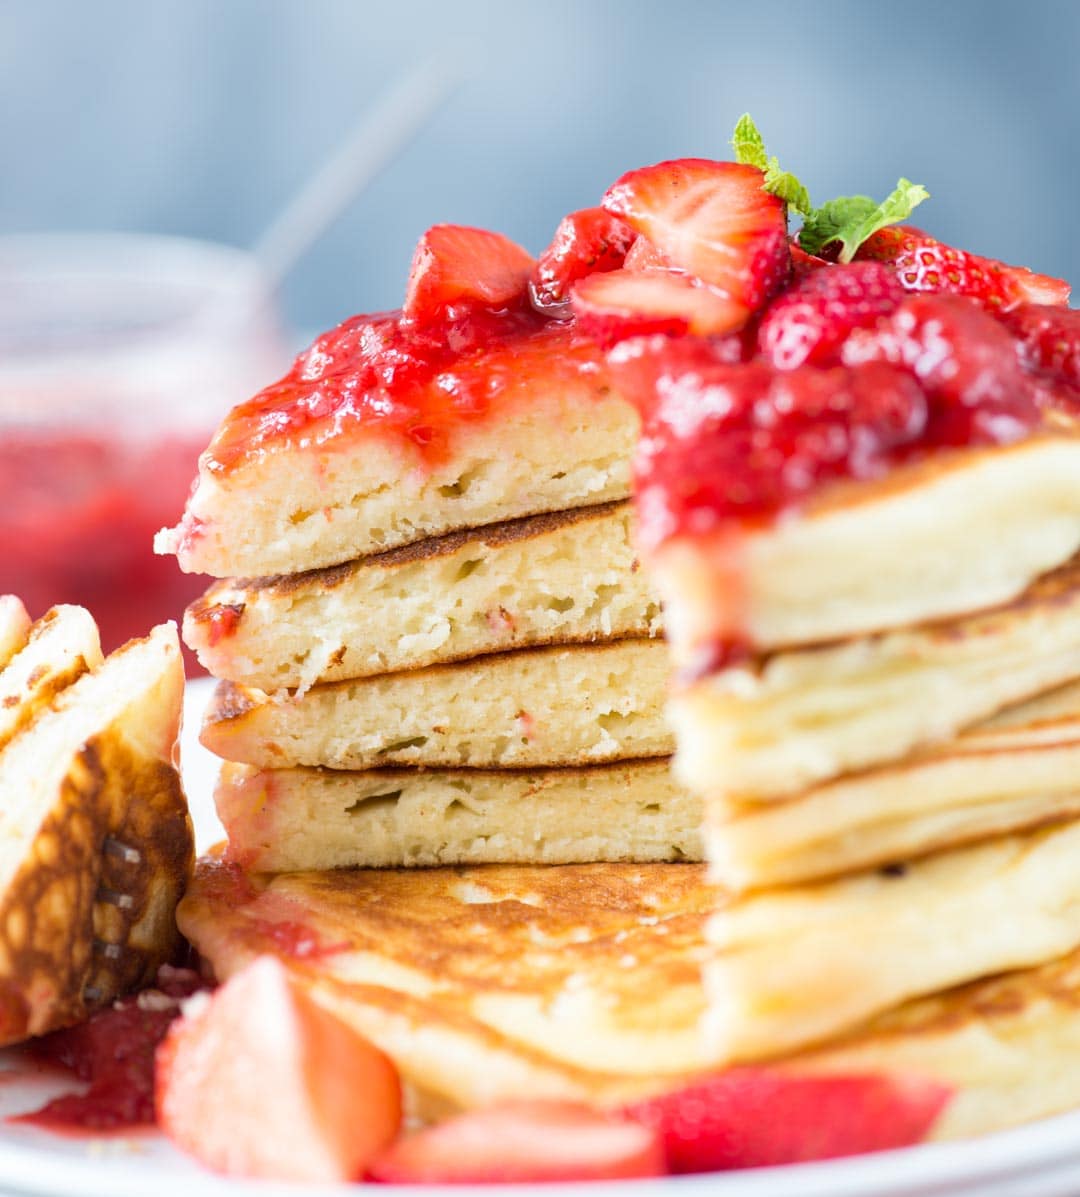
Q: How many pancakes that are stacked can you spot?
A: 5